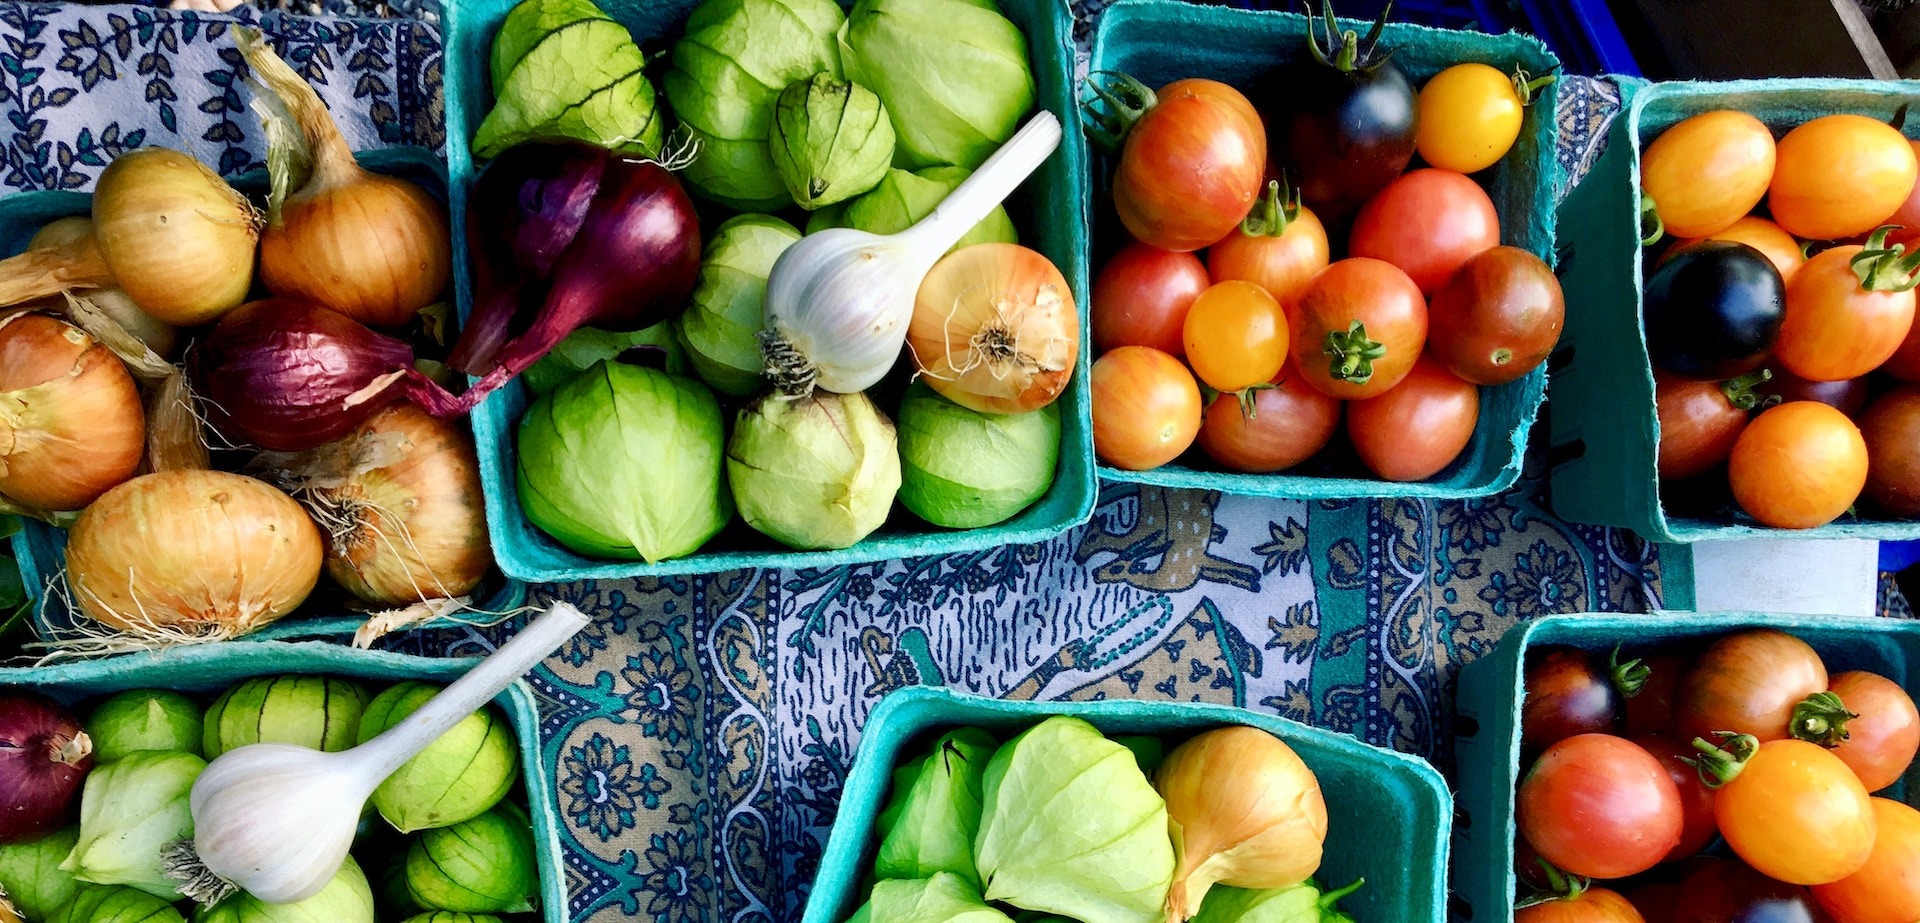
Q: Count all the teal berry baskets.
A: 7